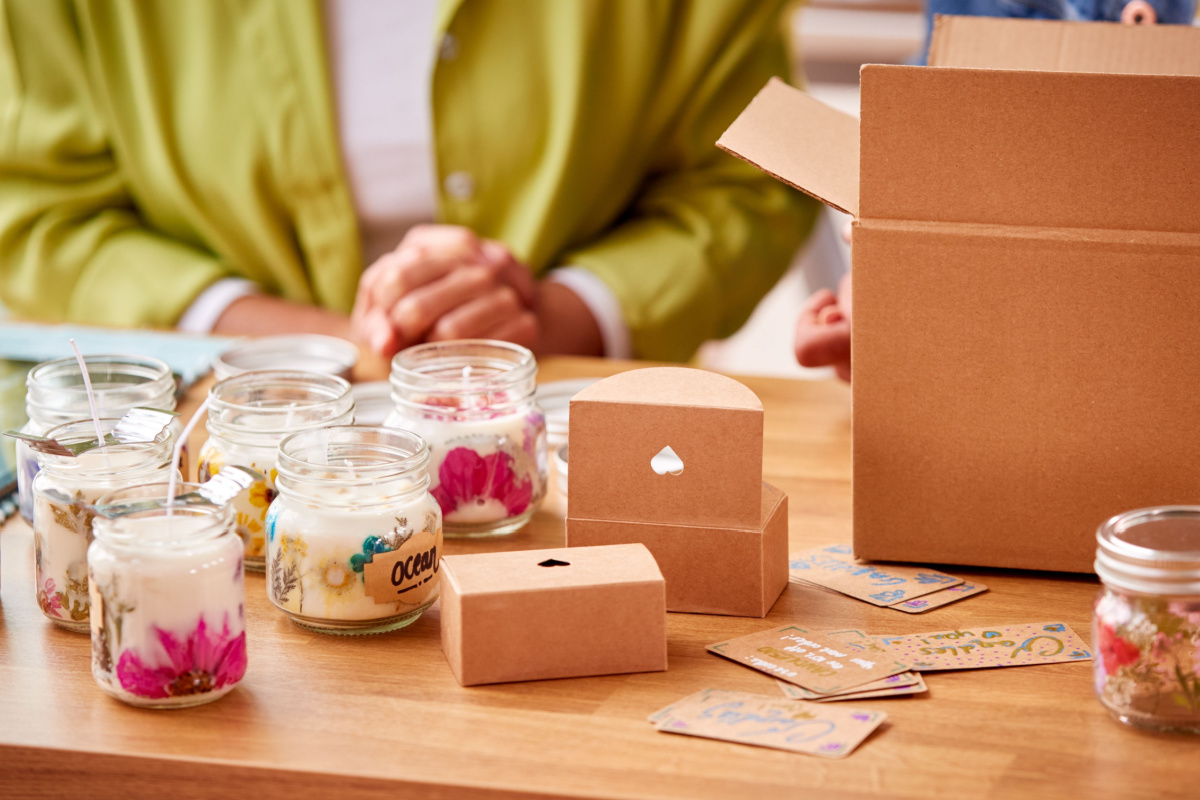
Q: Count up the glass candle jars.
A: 7